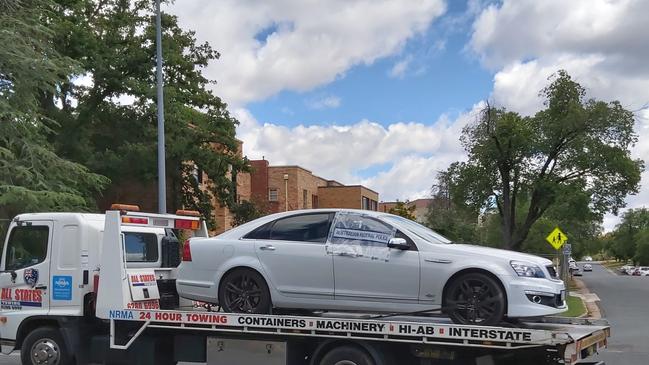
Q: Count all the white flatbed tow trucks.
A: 1